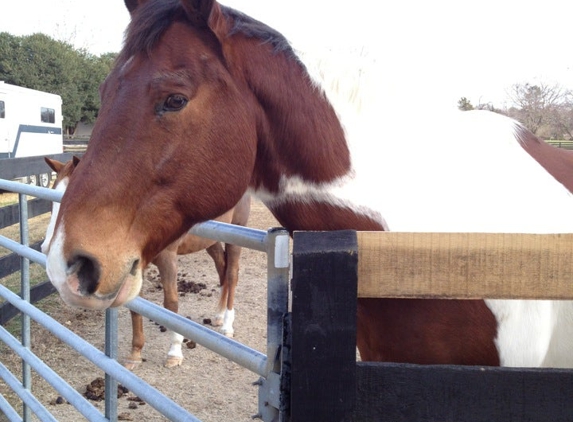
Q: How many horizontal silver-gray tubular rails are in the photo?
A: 6